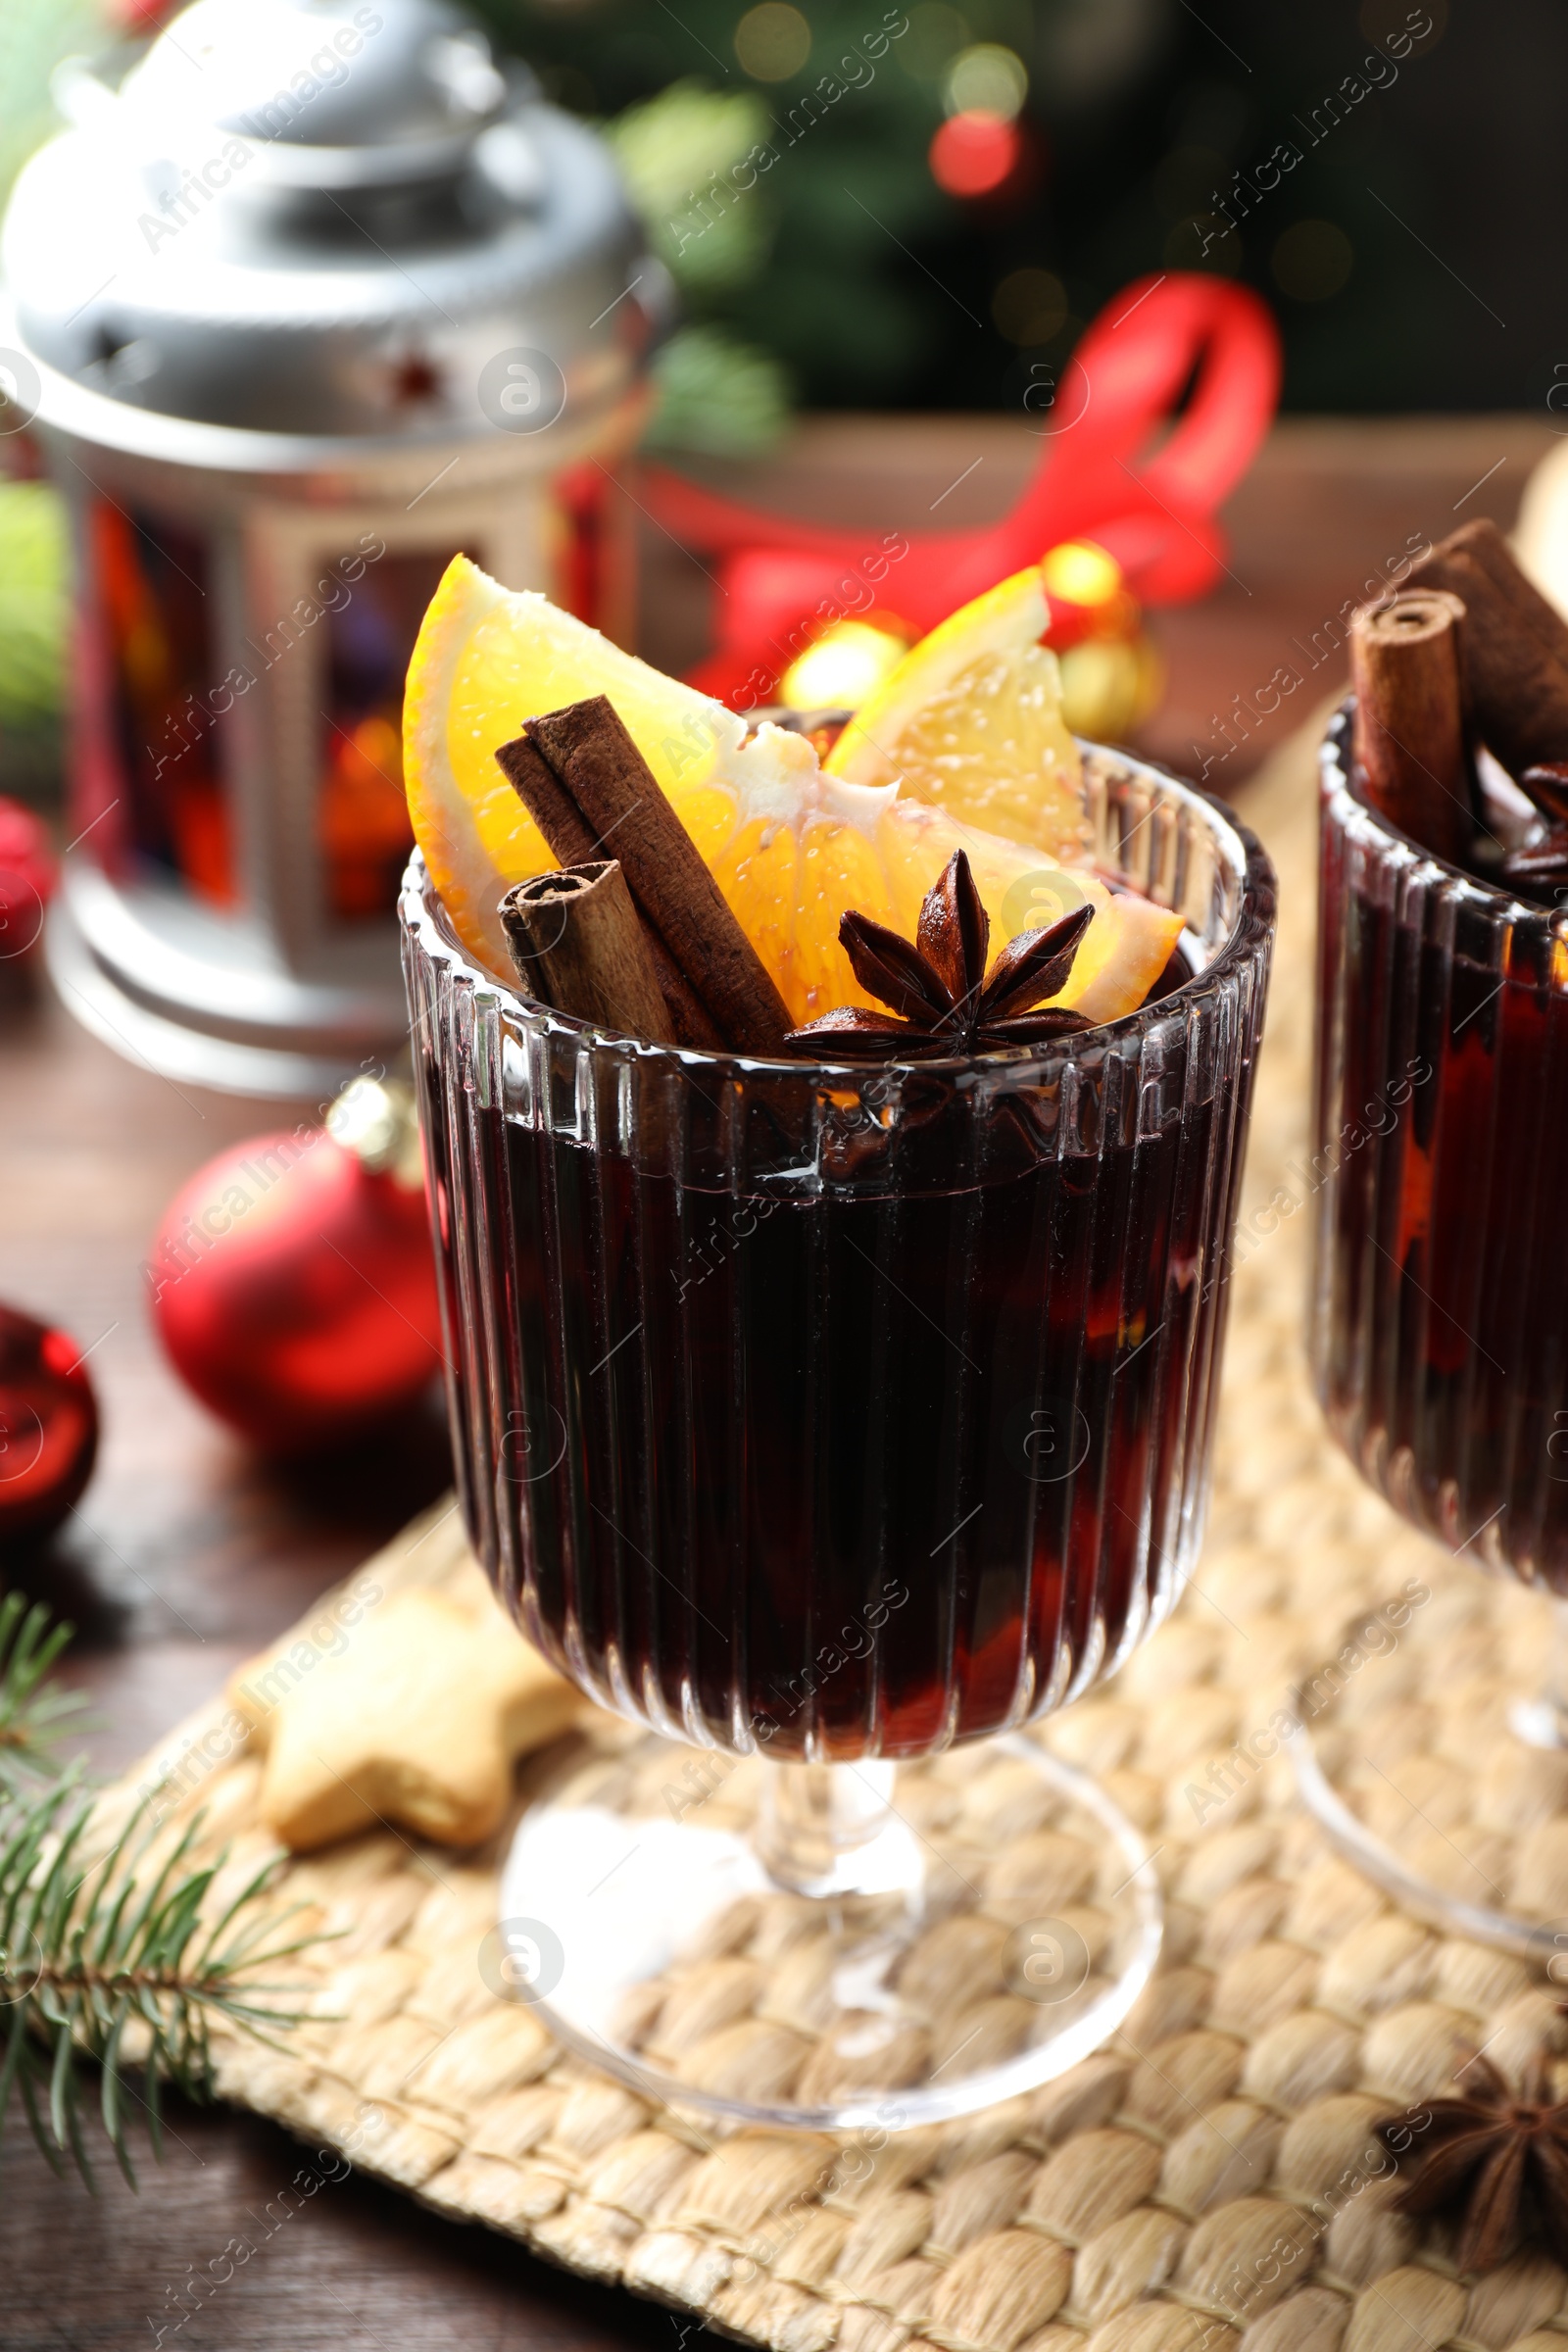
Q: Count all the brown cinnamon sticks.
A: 4